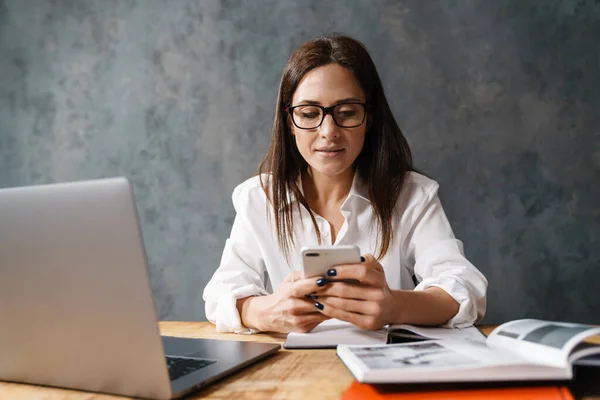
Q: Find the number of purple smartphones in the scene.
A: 0